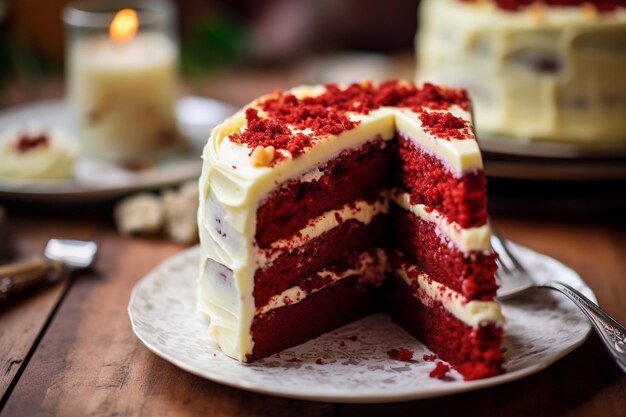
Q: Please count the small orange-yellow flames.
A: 1